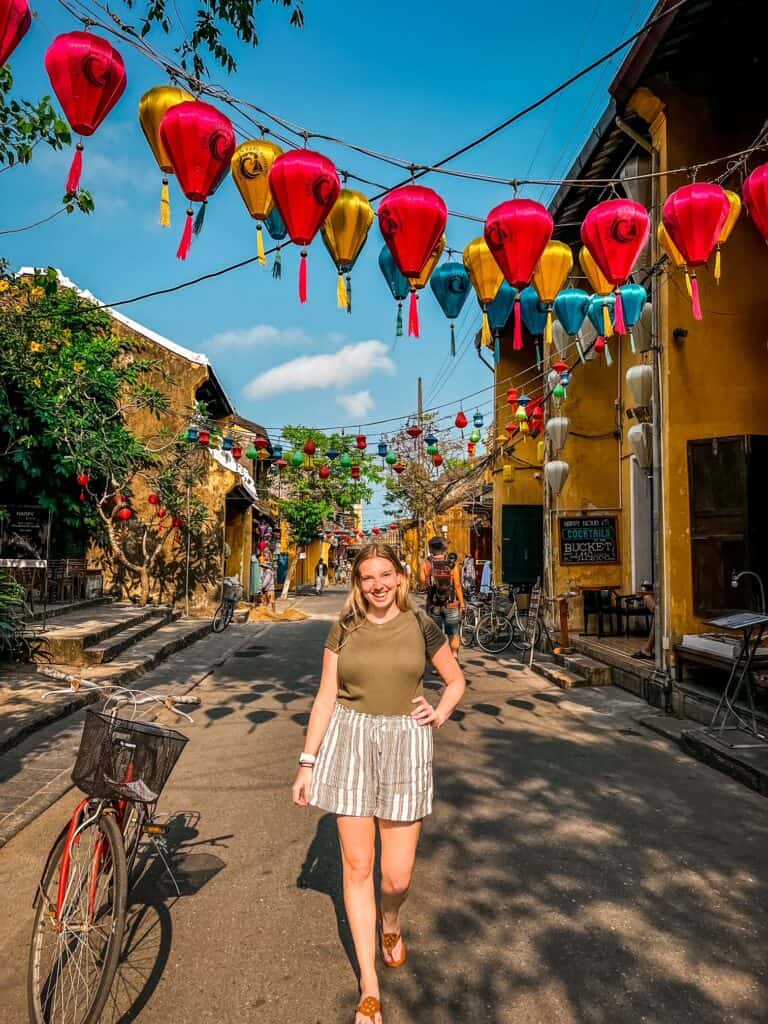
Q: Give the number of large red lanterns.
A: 9